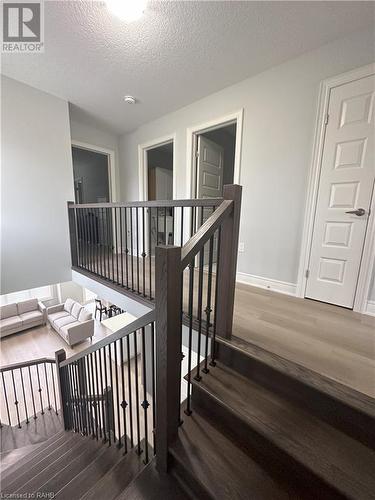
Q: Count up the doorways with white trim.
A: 4